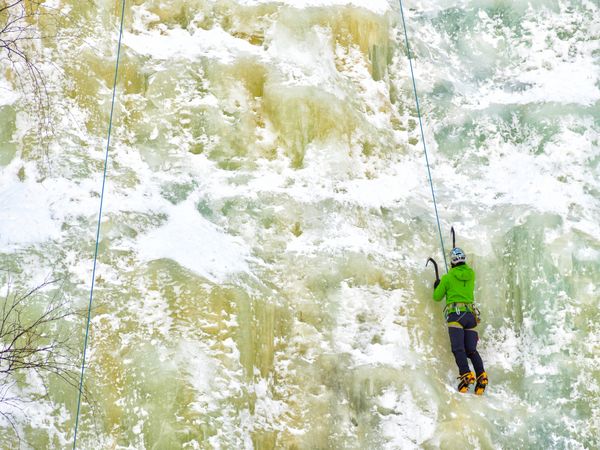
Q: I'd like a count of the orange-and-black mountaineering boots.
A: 2